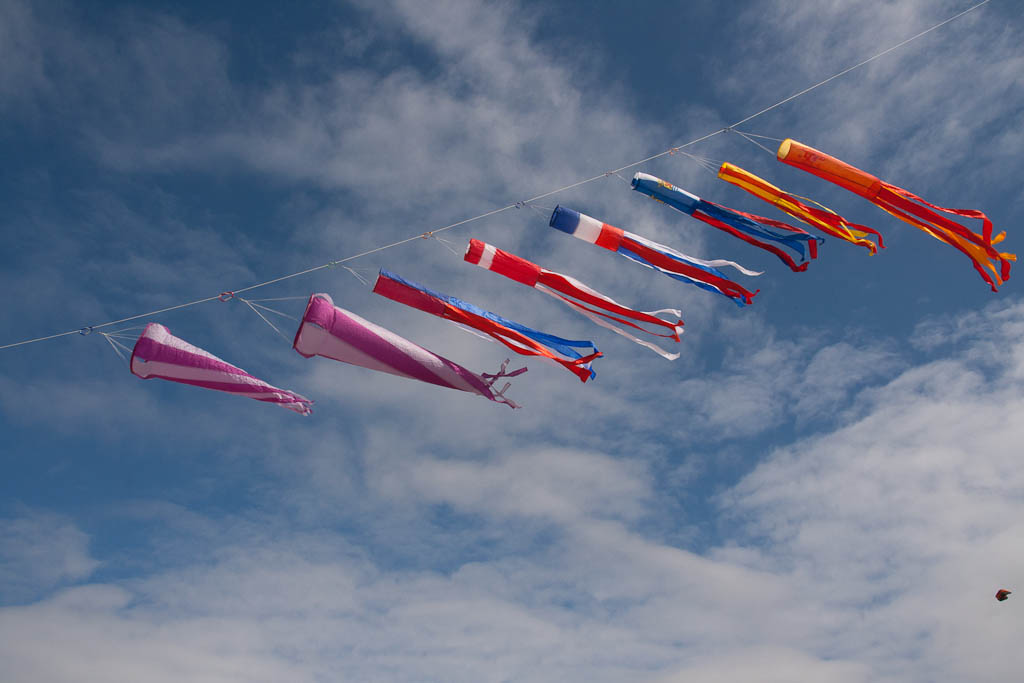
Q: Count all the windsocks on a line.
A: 8